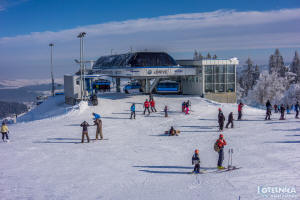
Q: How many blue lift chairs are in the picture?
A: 3